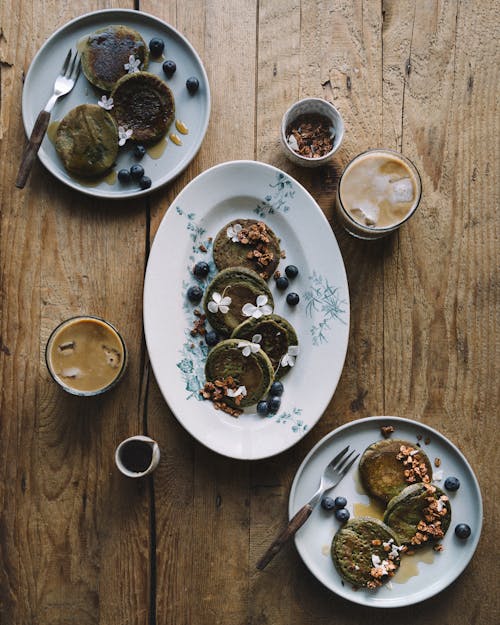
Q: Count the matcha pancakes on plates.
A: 10